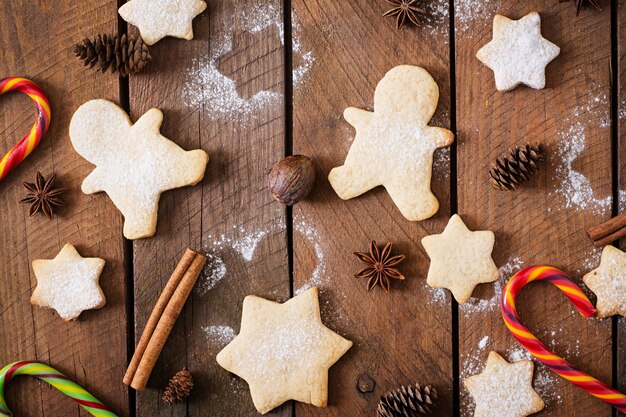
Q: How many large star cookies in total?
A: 1